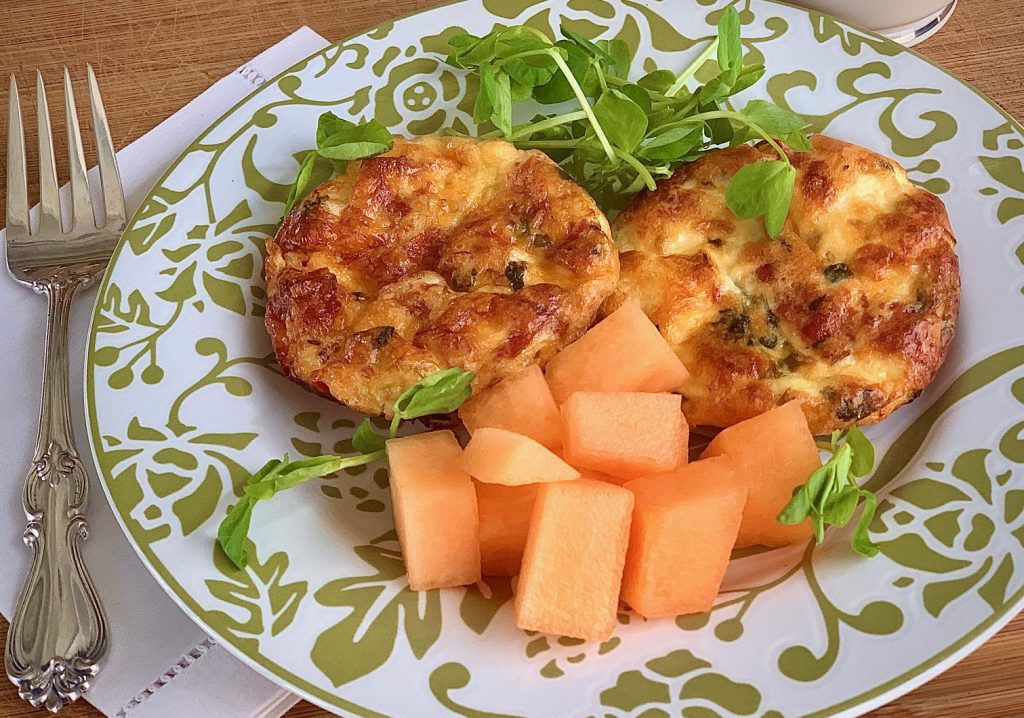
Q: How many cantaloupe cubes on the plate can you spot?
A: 9